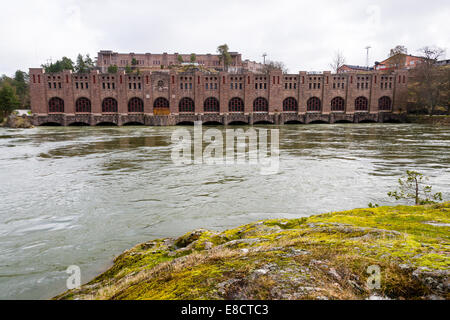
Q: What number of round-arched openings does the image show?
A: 14